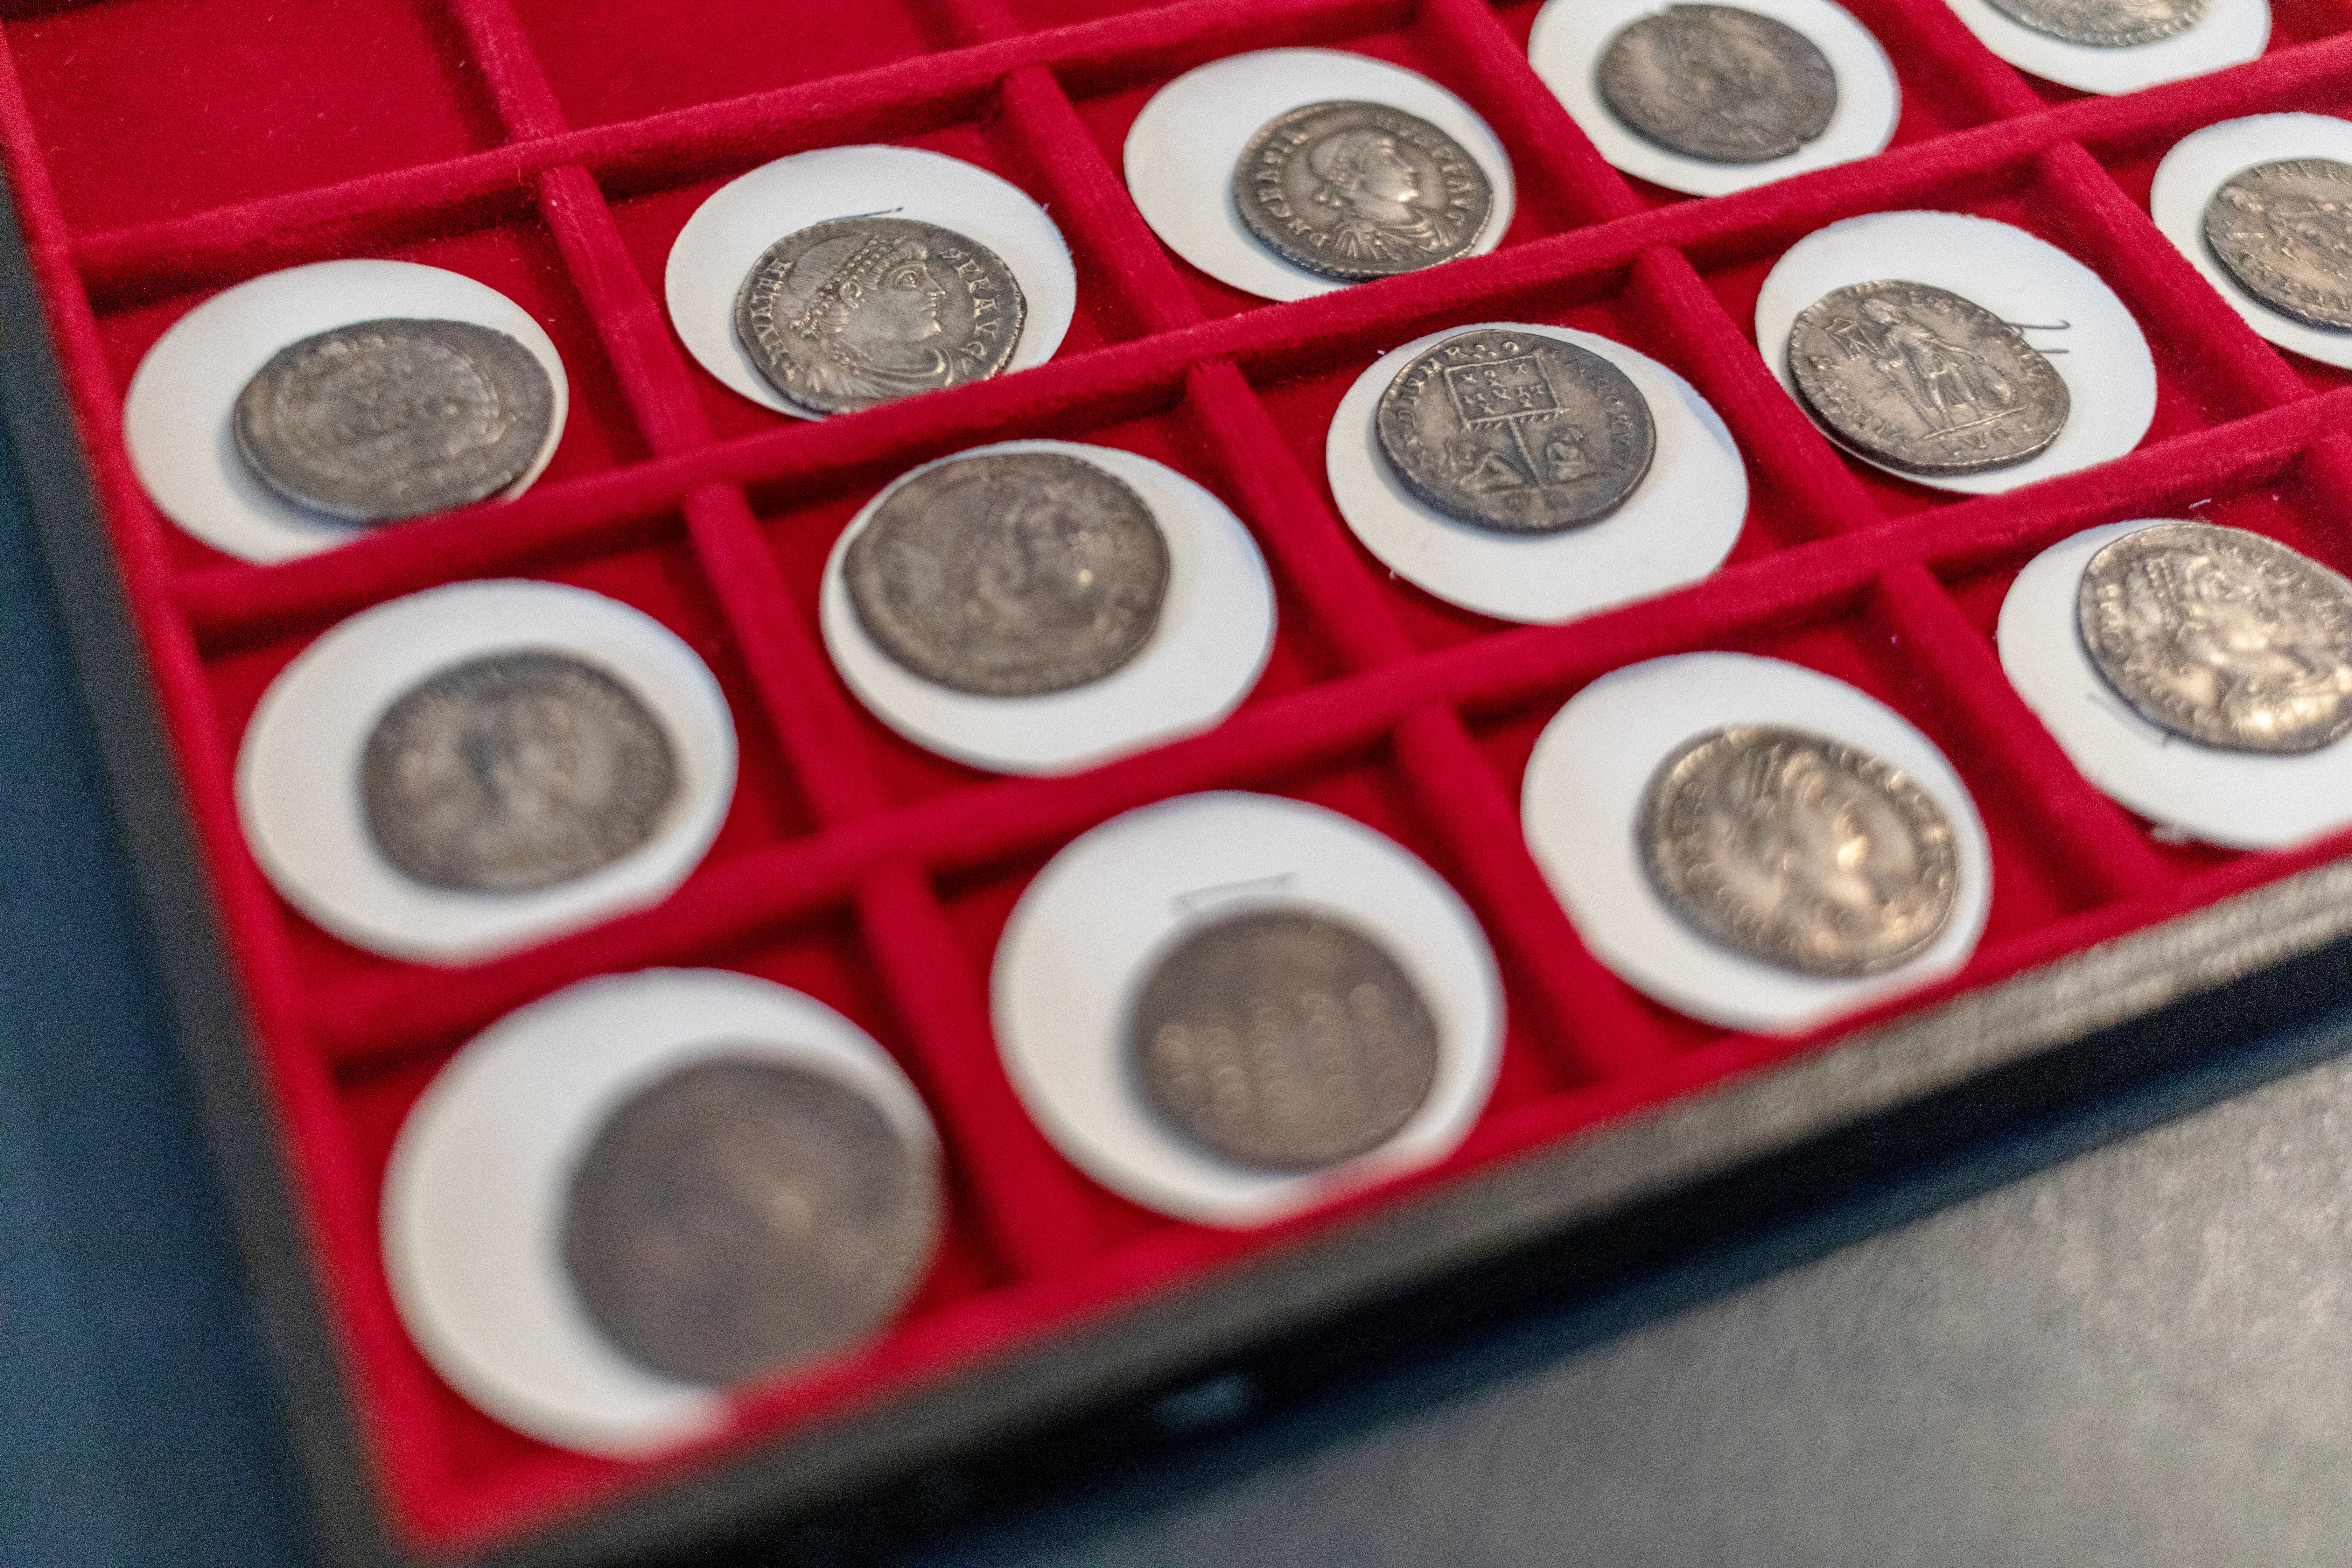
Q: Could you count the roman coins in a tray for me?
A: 14